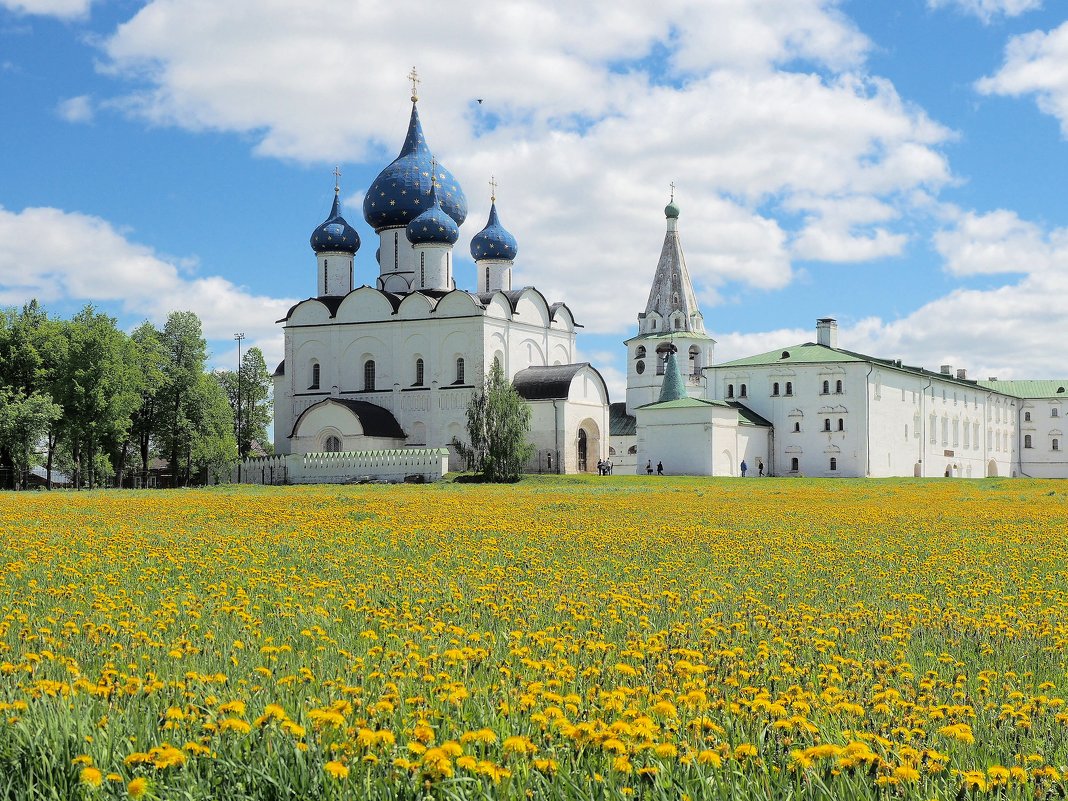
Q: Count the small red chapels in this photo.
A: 0